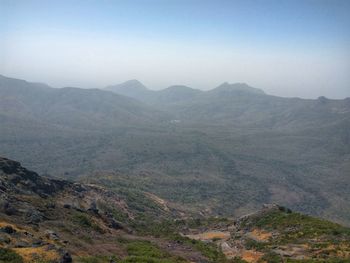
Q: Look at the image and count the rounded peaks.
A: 3